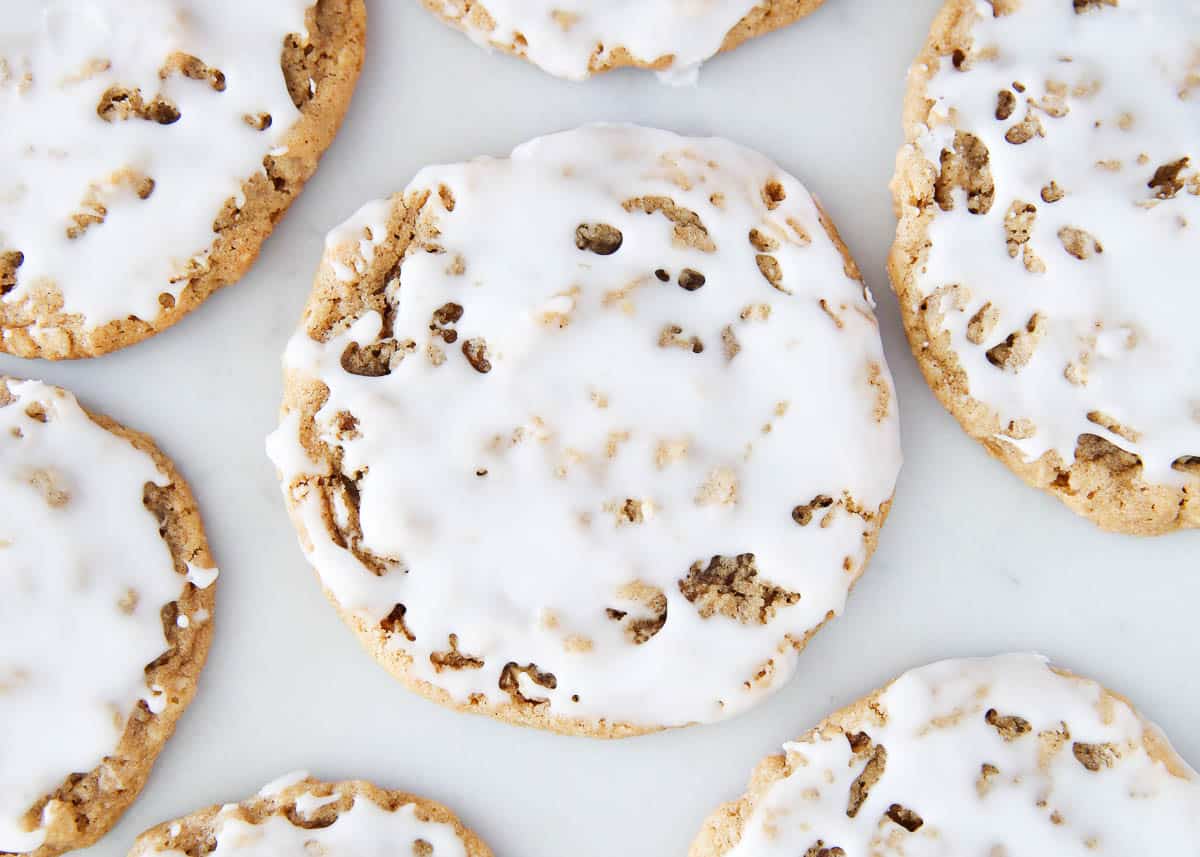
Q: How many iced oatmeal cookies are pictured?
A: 7